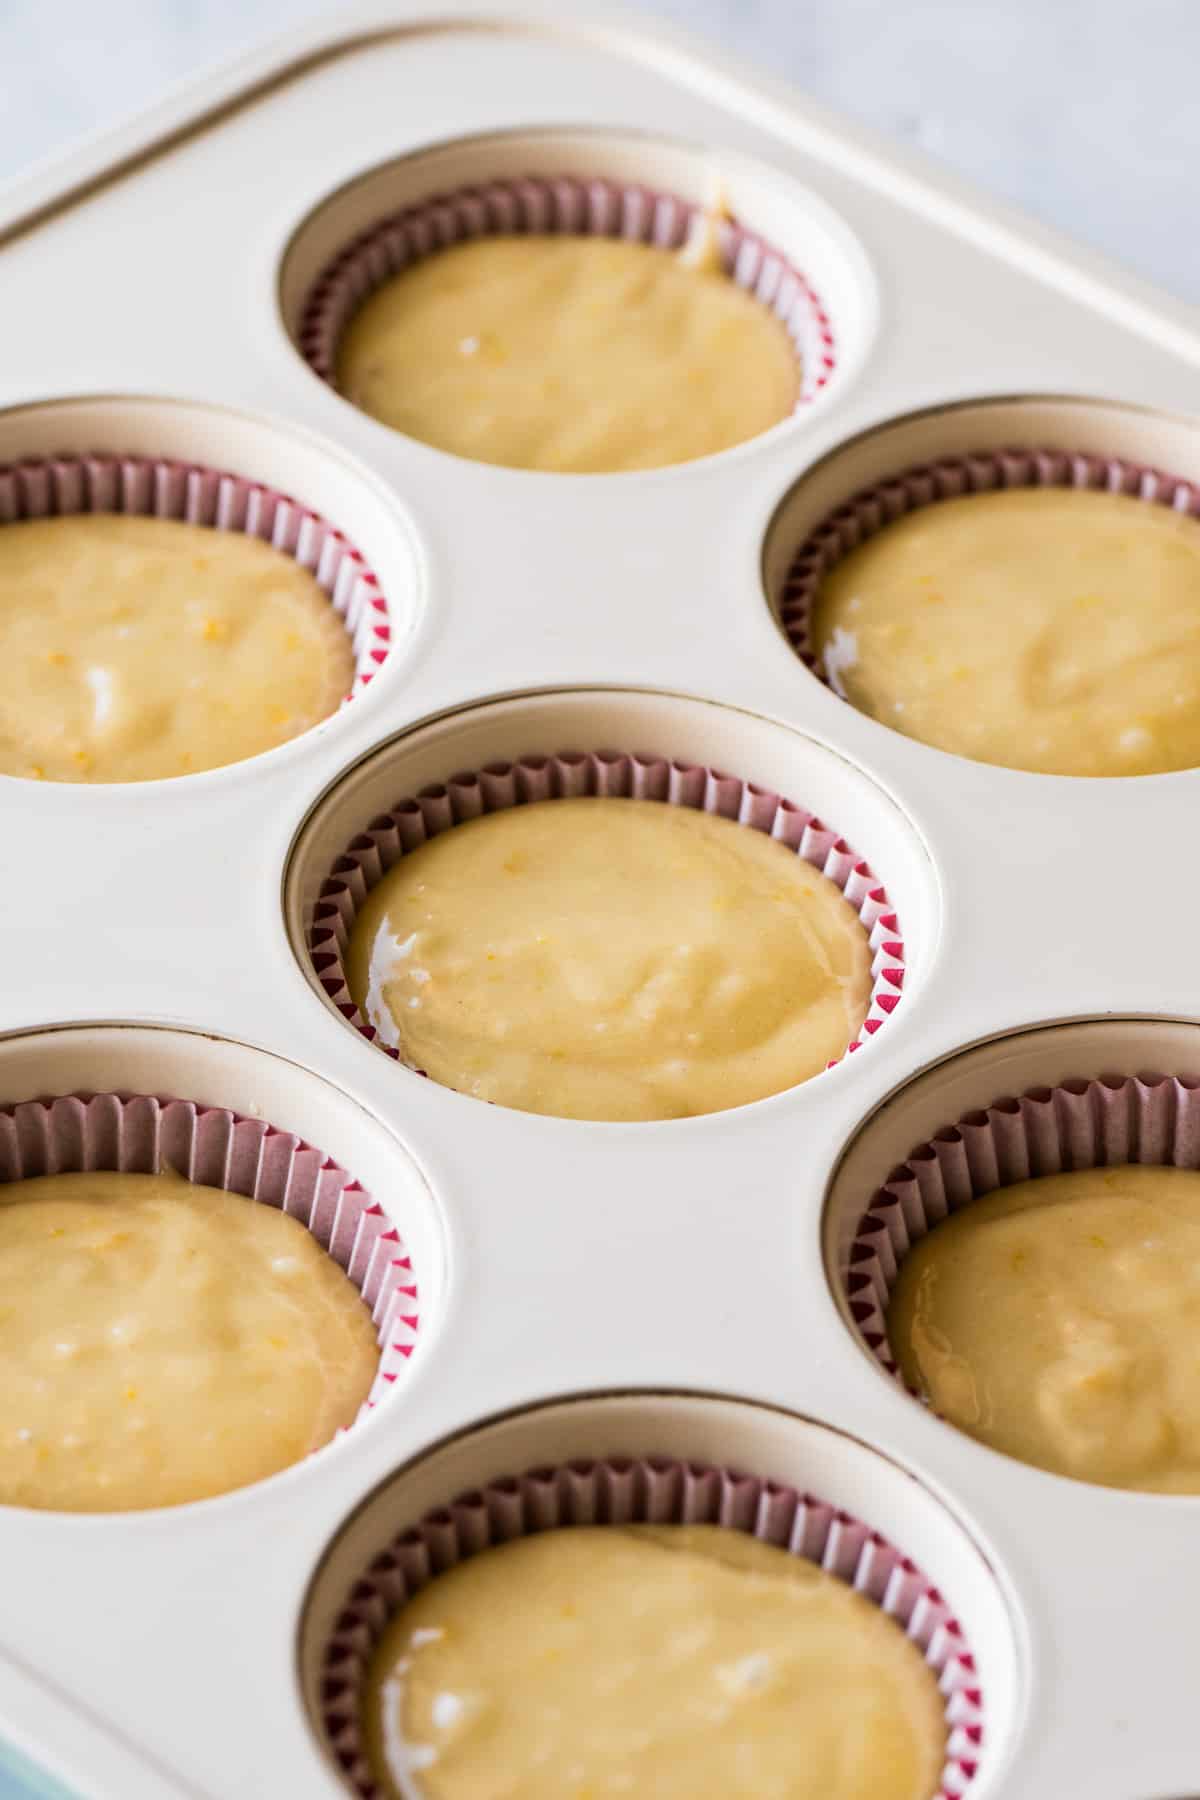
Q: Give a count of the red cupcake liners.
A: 7